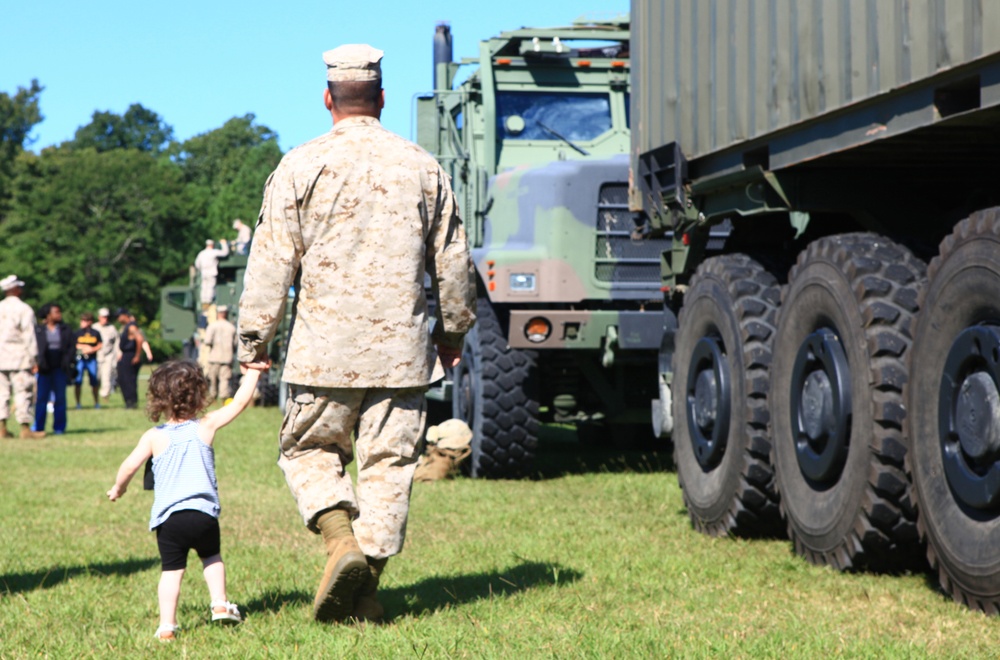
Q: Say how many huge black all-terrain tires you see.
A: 4